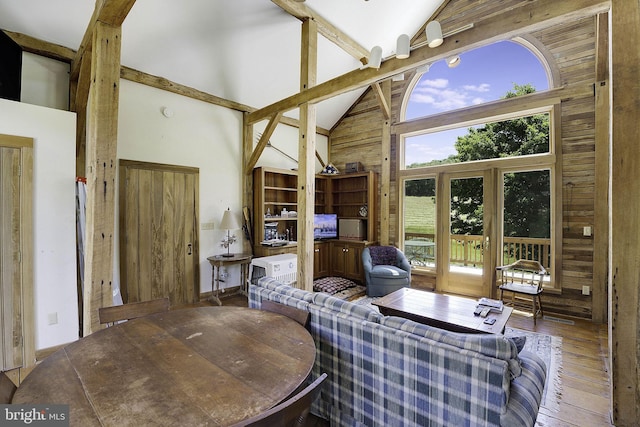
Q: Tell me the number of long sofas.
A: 1